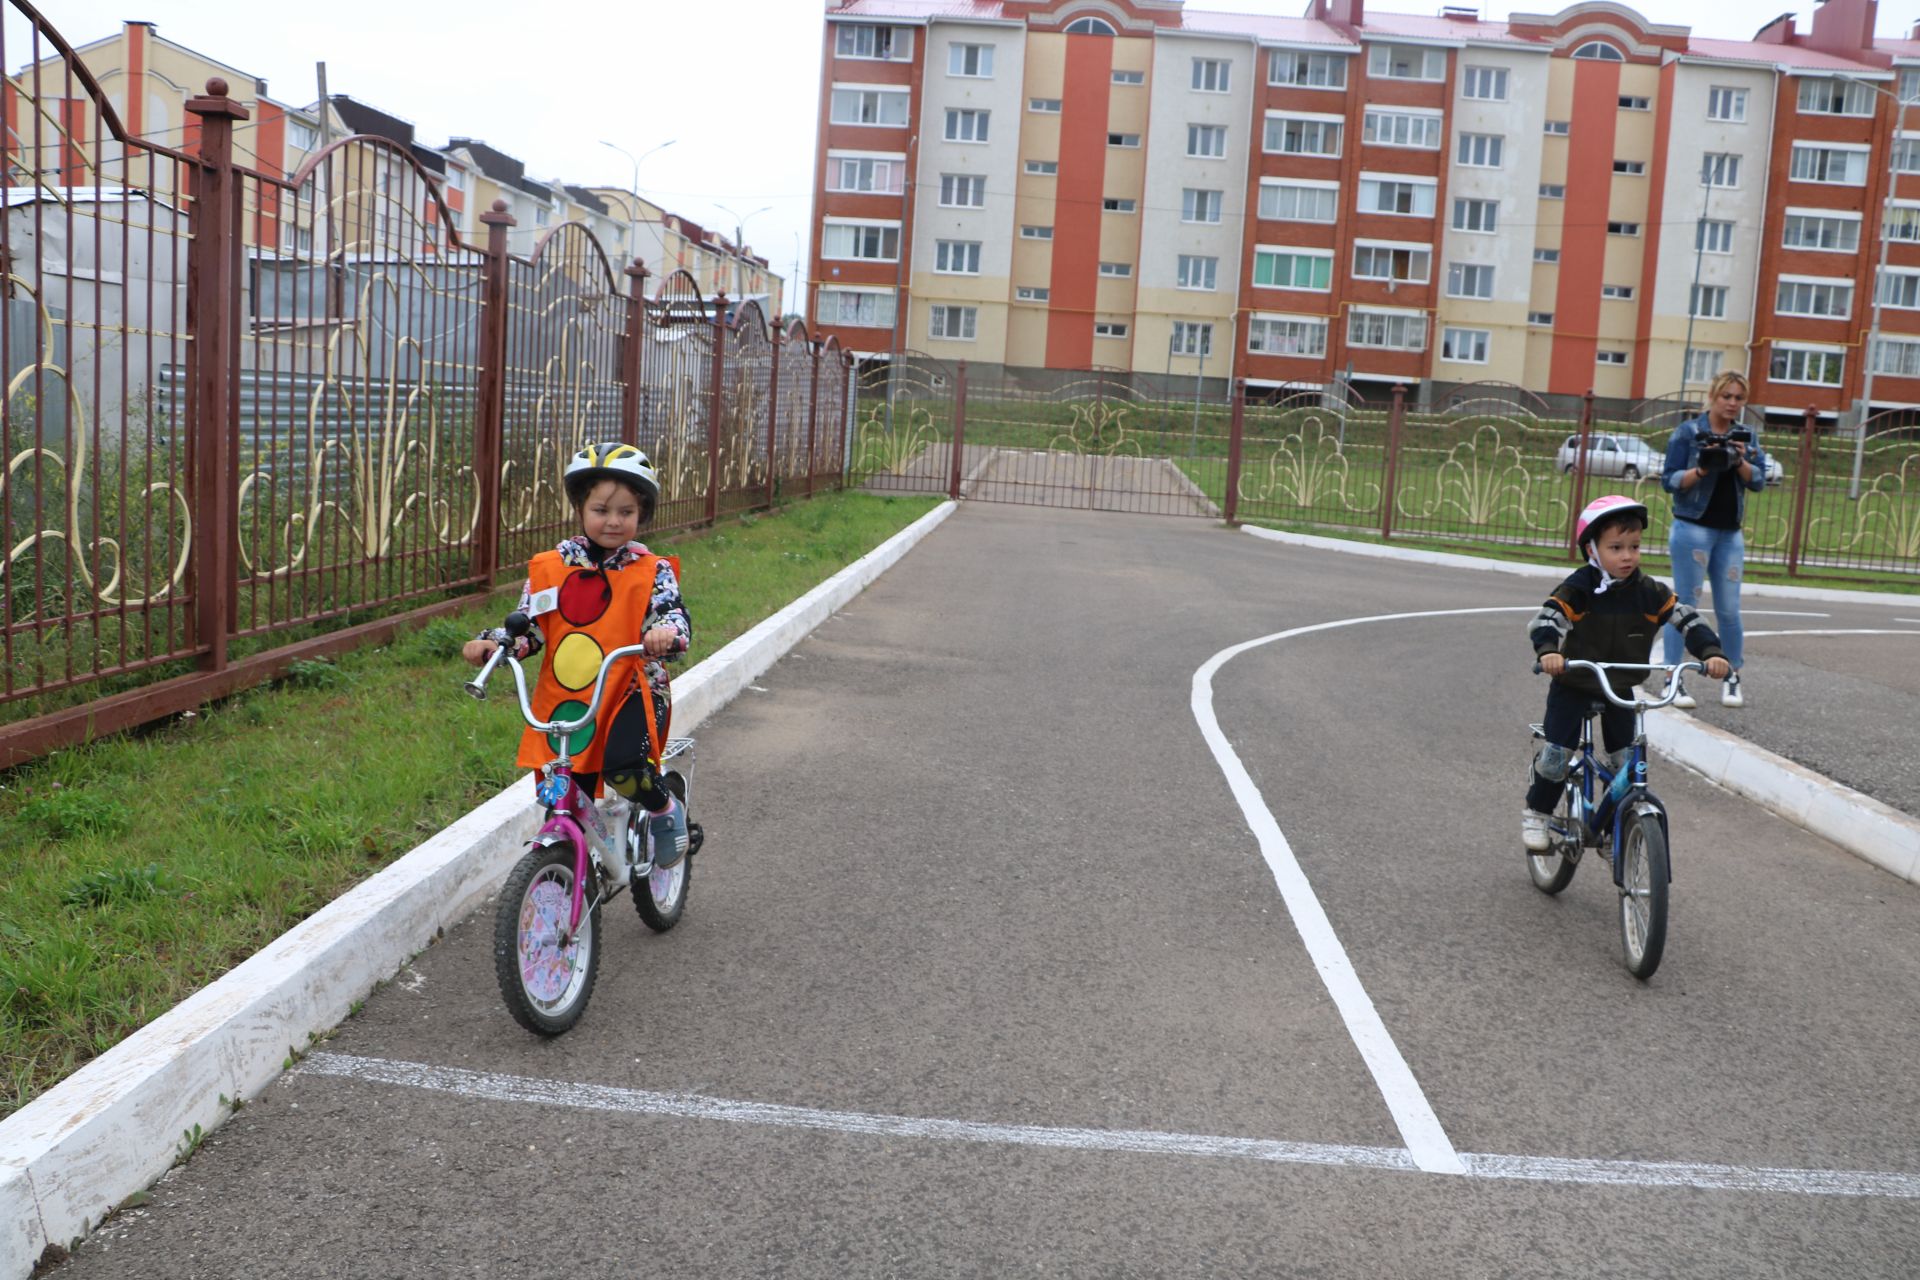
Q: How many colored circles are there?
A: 3